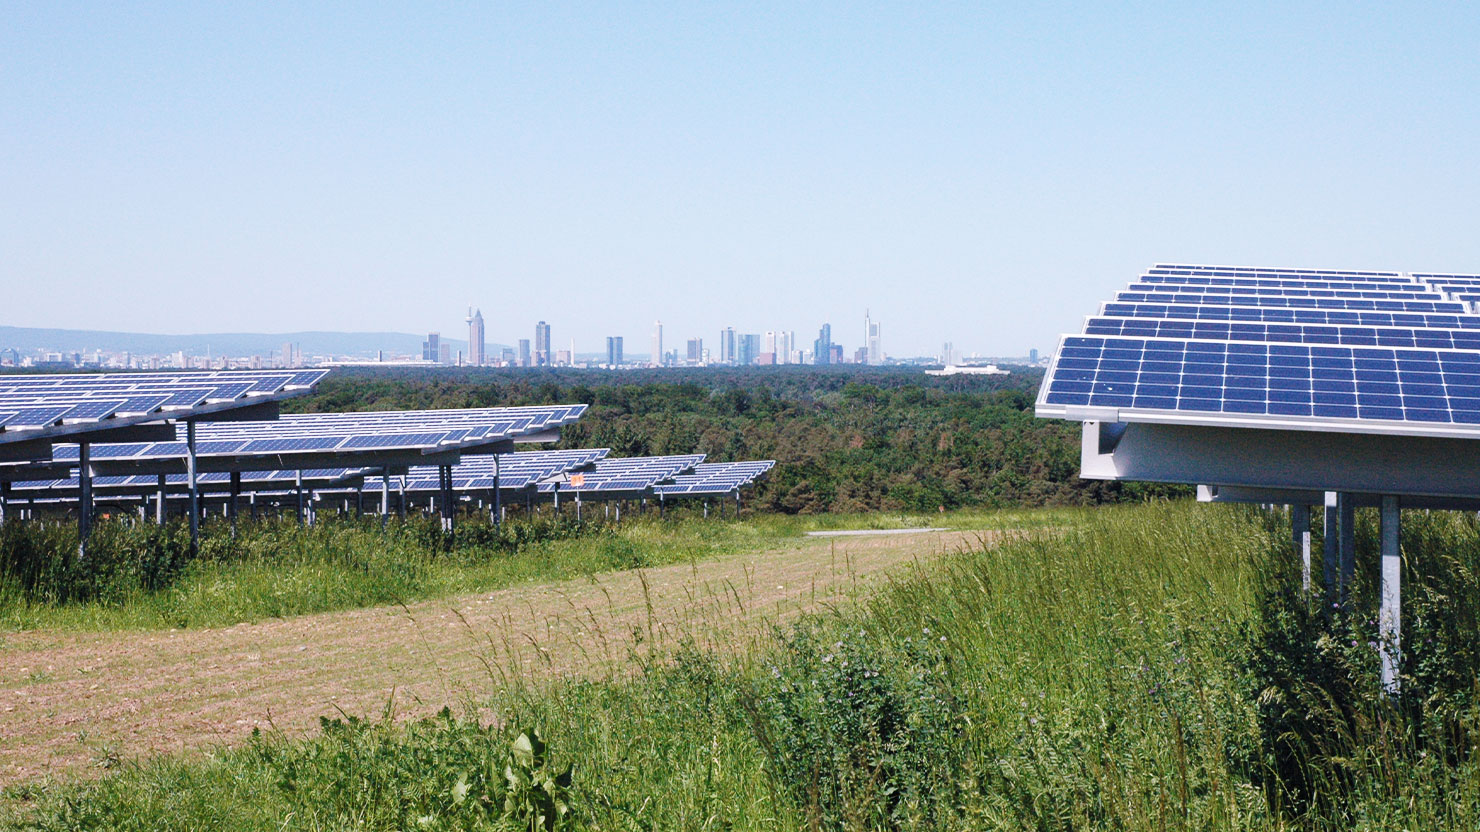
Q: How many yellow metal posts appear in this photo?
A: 0